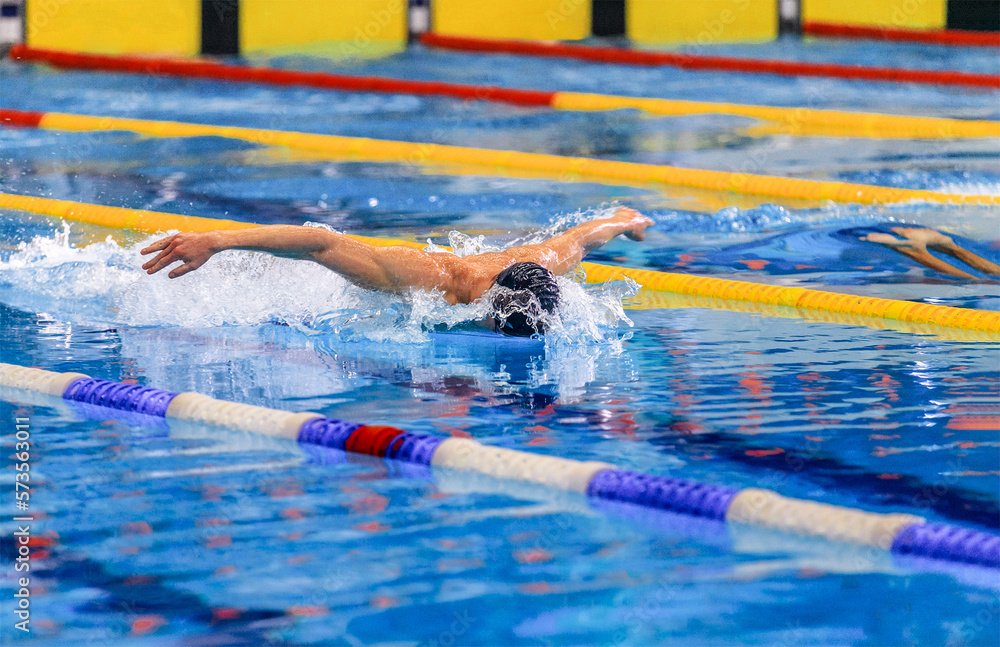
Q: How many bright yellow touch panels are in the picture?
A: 5